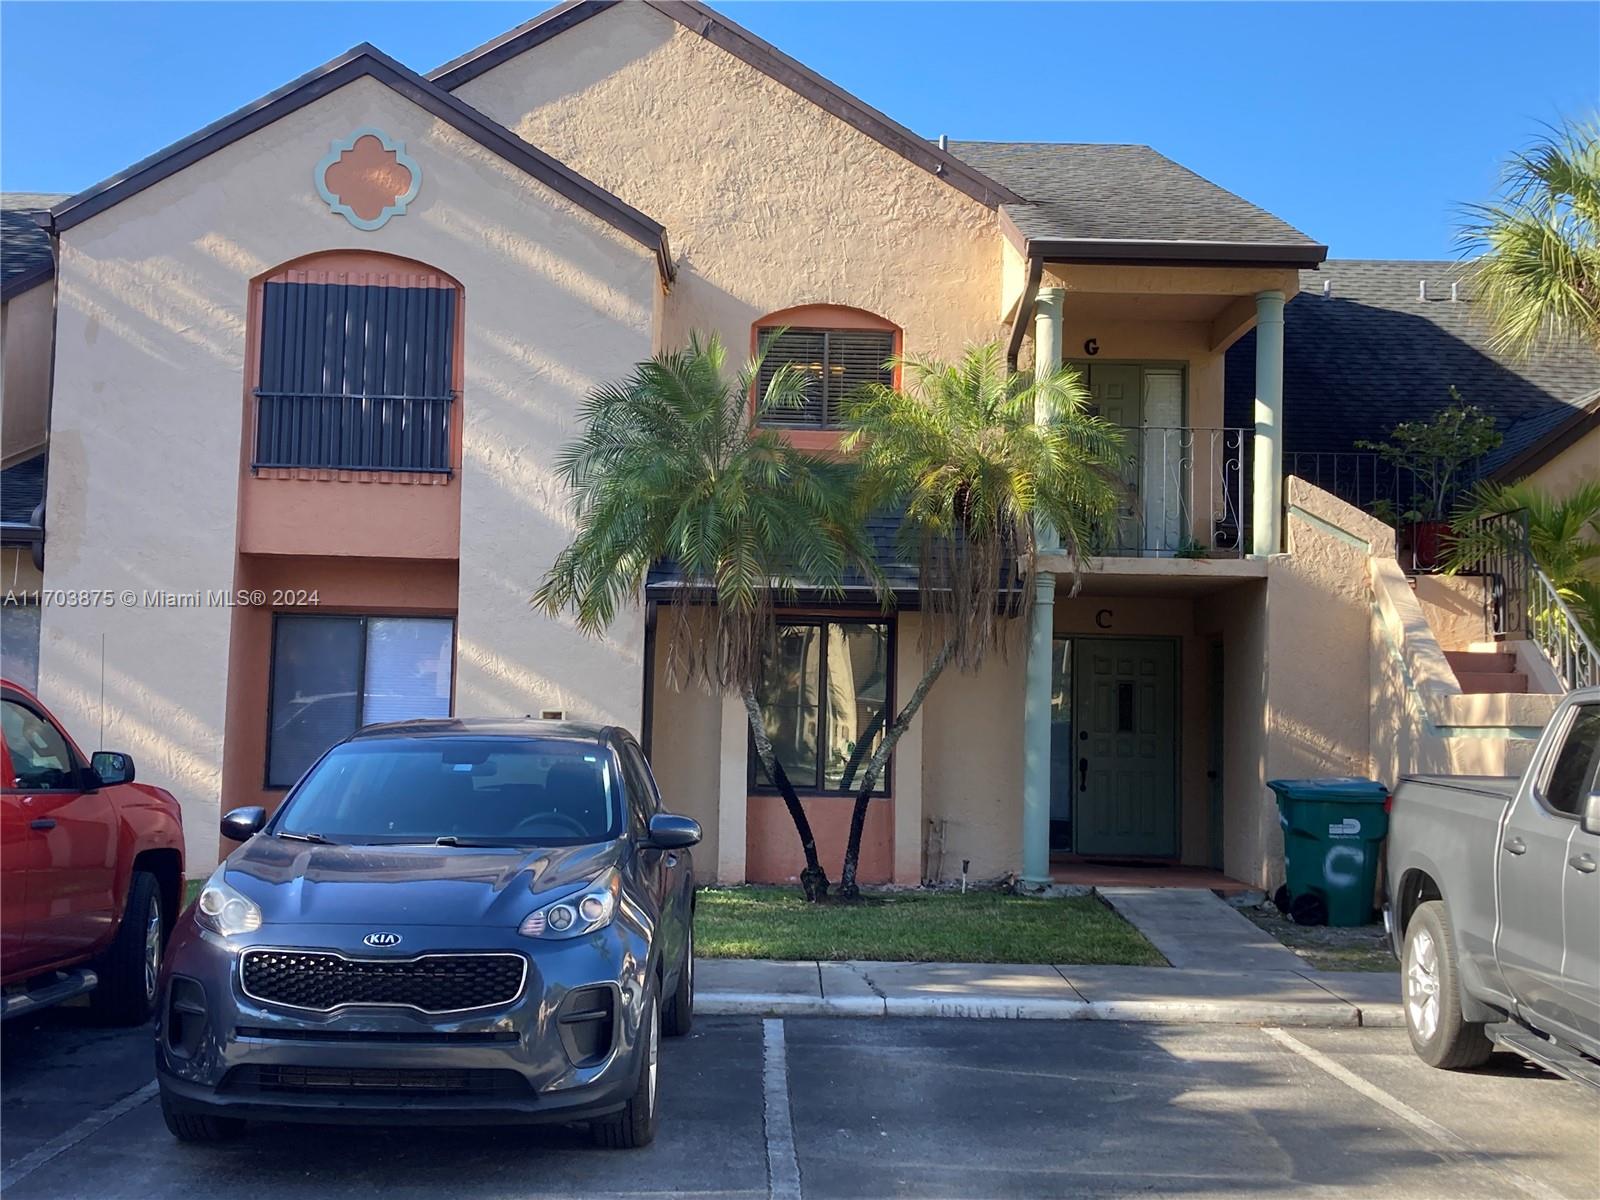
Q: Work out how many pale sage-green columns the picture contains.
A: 3